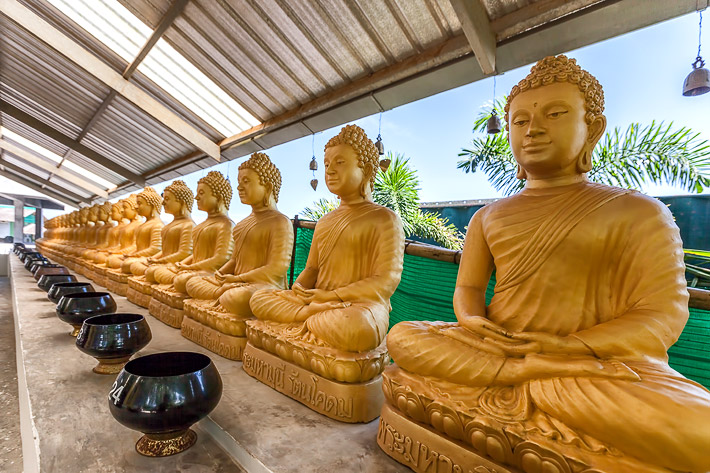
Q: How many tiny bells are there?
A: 4